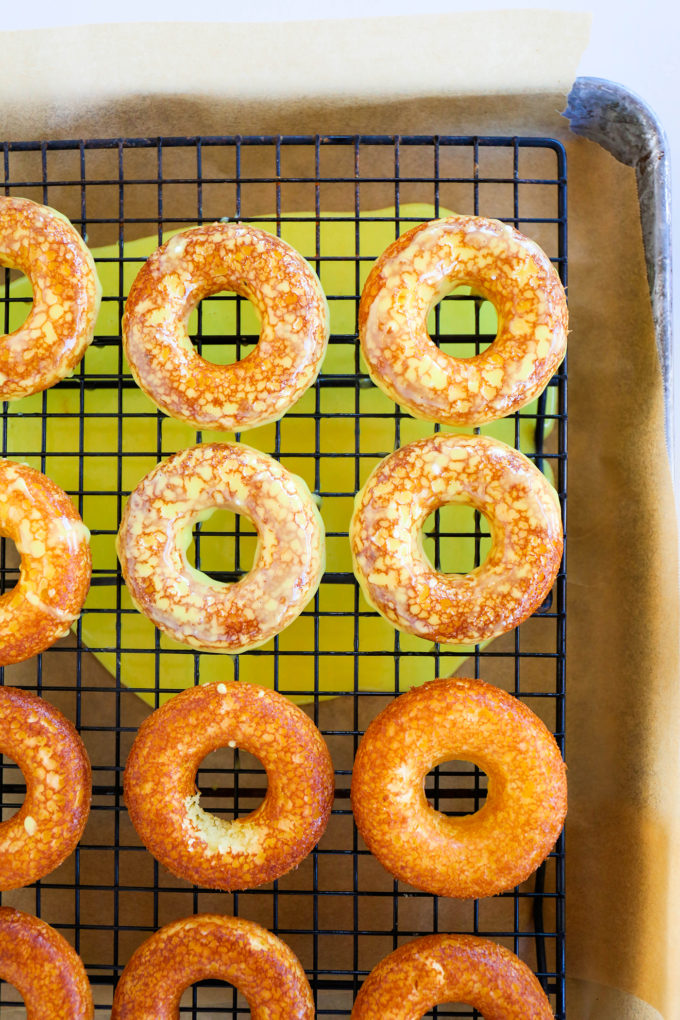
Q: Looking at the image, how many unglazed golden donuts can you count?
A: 6